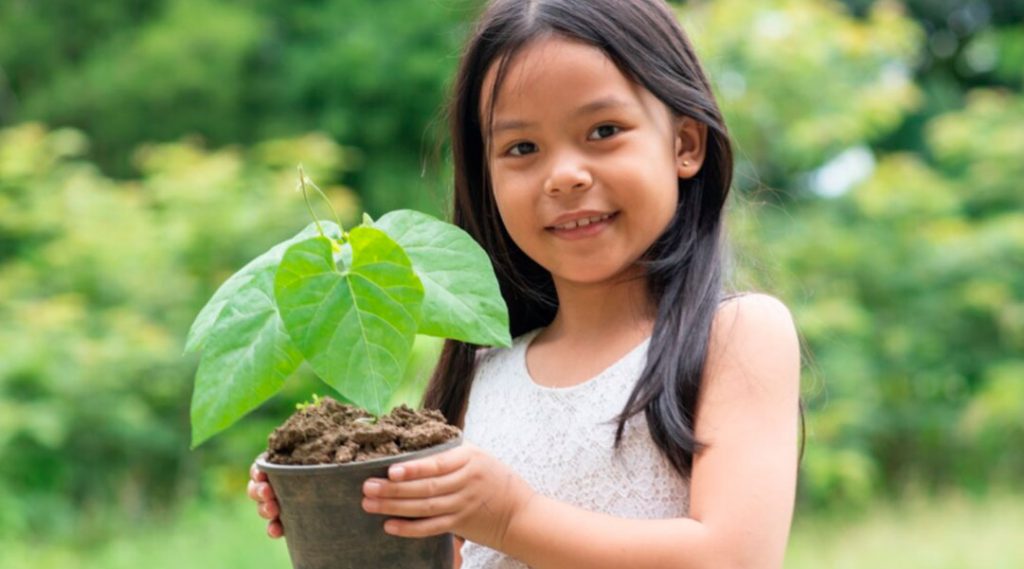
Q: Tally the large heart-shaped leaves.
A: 4